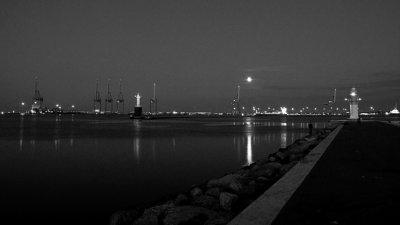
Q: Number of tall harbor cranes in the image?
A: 7